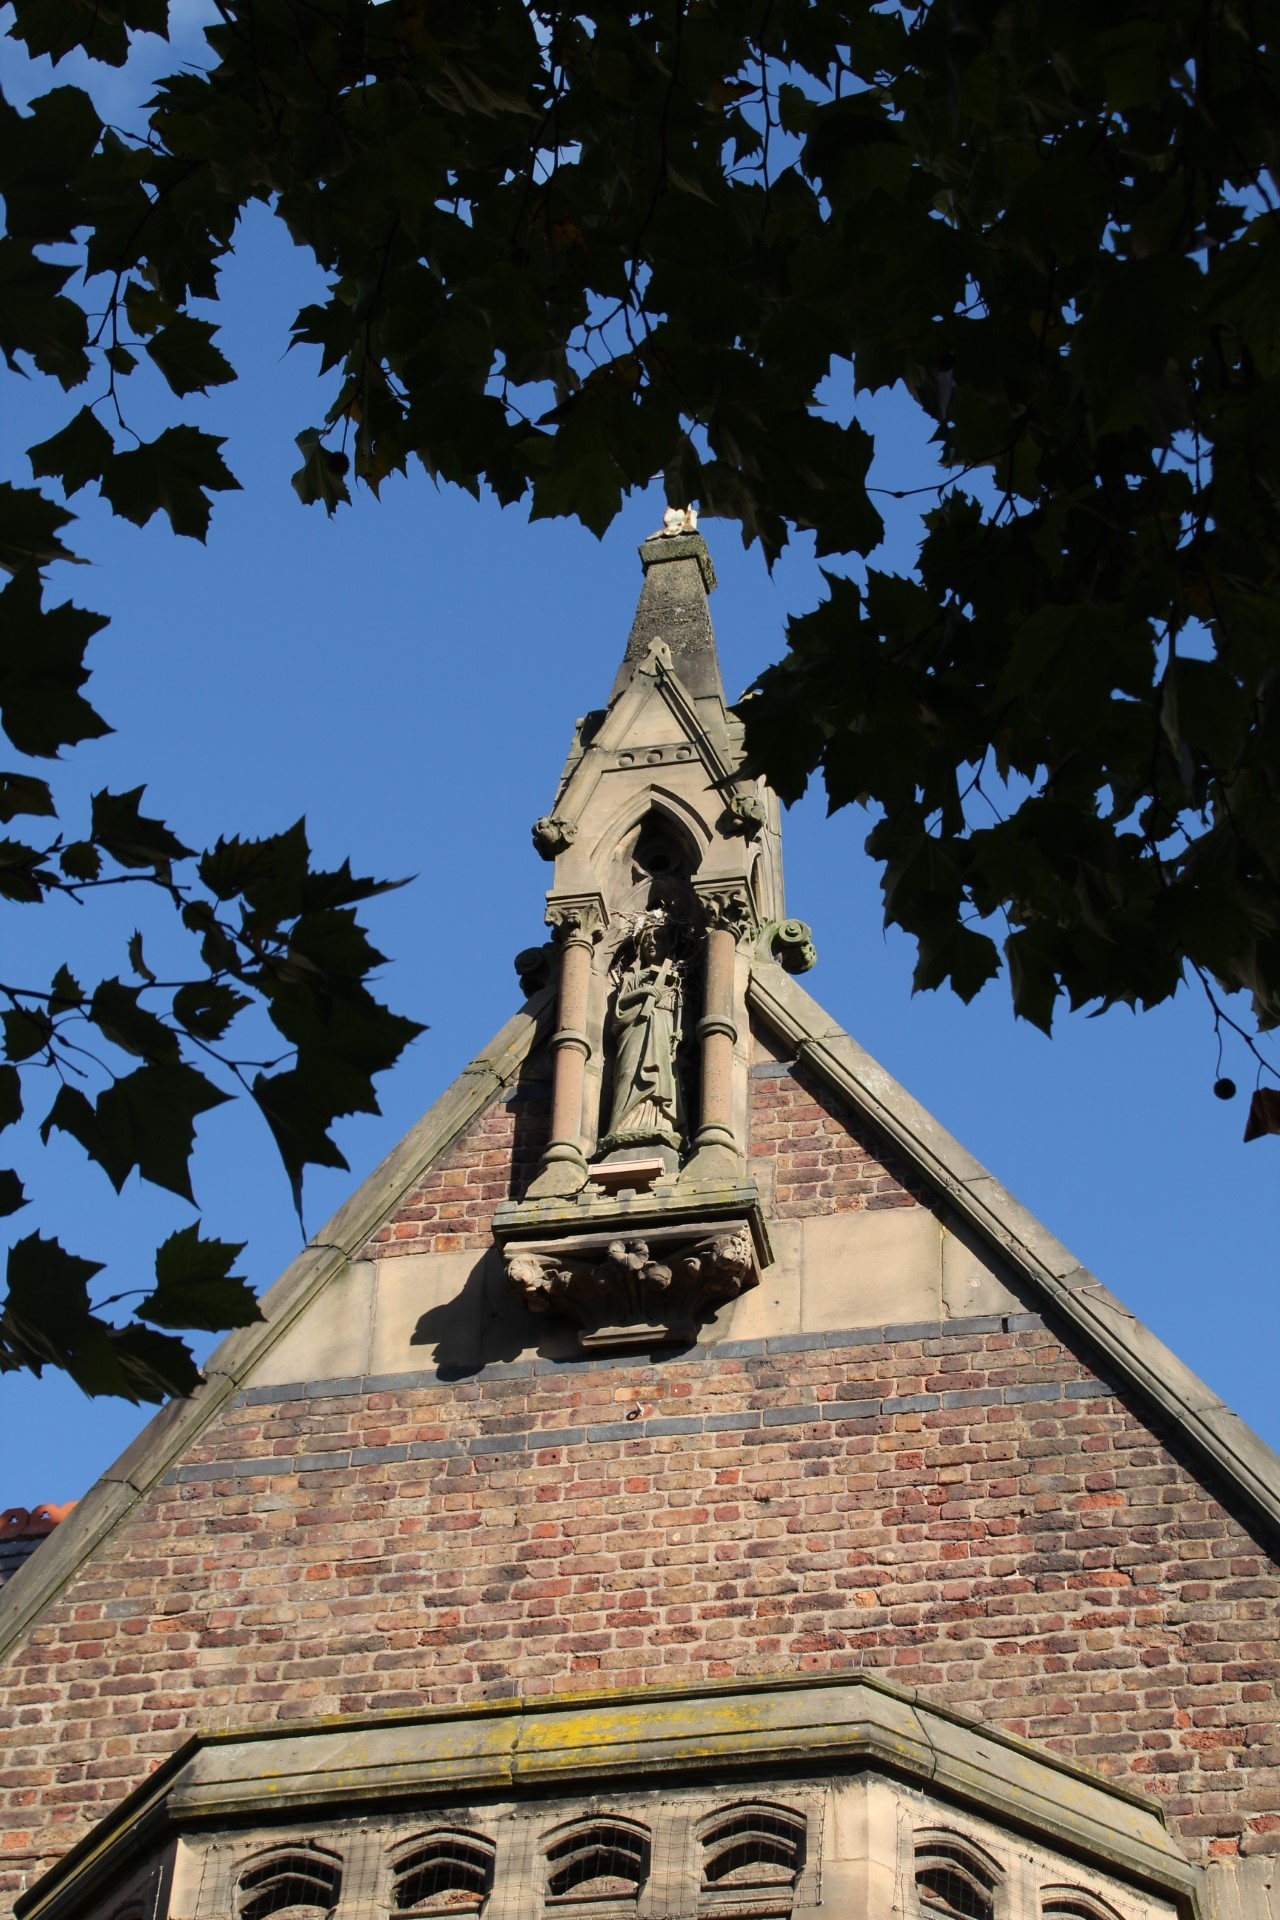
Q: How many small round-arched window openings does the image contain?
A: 6